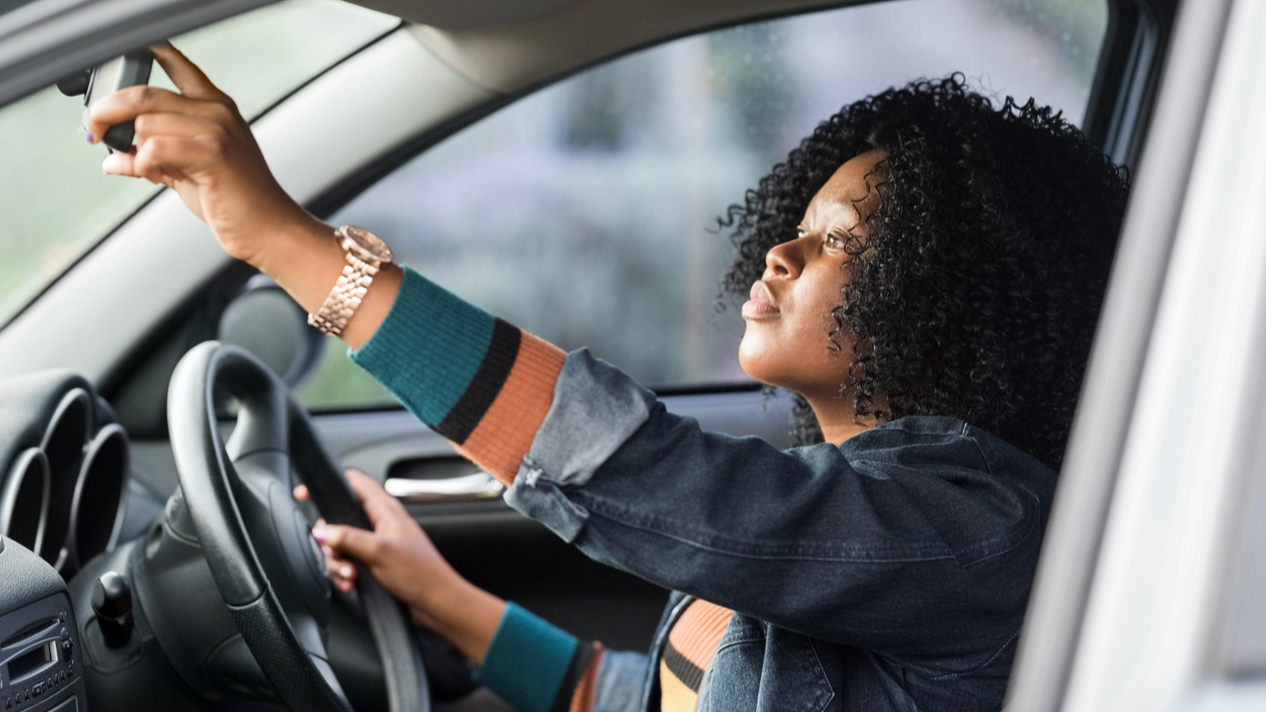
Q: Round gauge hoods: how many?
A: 3